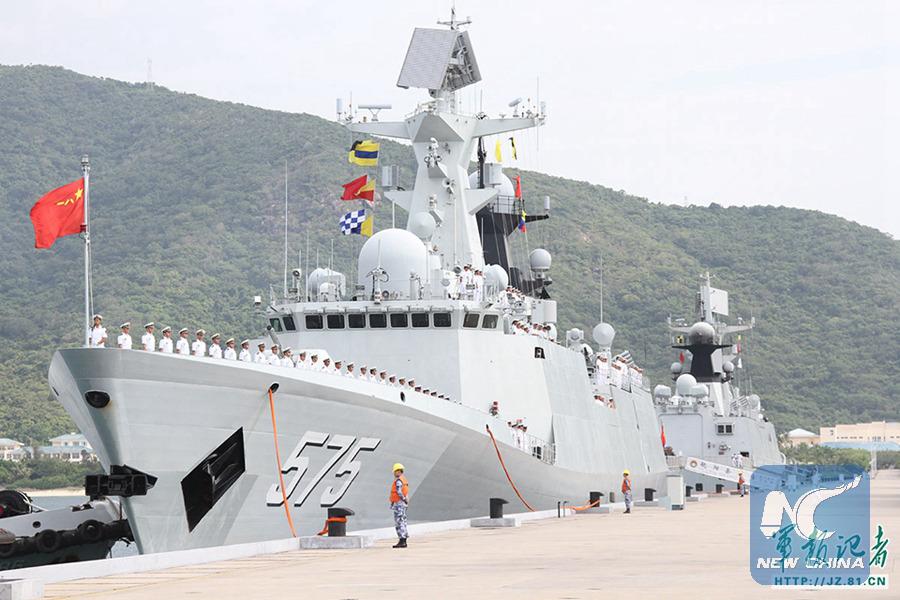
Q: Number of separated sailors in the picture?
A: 3